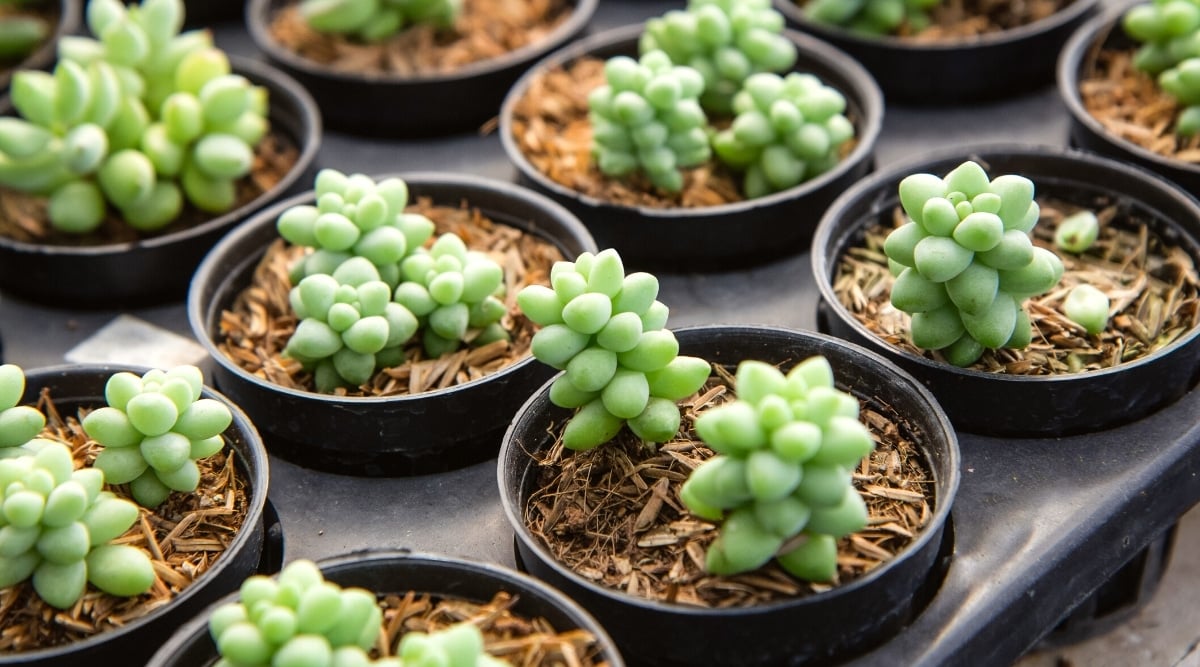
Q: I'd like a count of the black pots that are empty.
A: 0